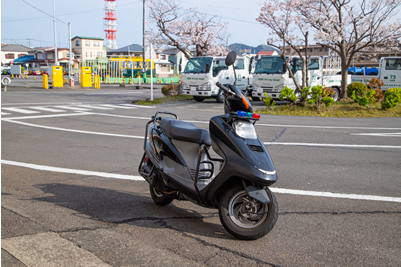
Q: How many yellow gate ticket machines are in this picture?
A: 2